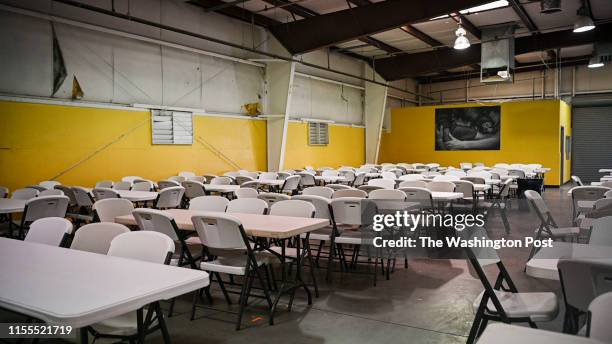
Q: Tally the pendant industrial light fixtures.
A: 3